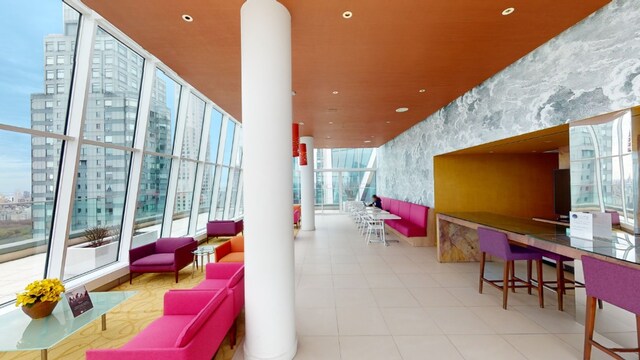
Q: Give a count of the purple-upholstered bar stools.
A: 3